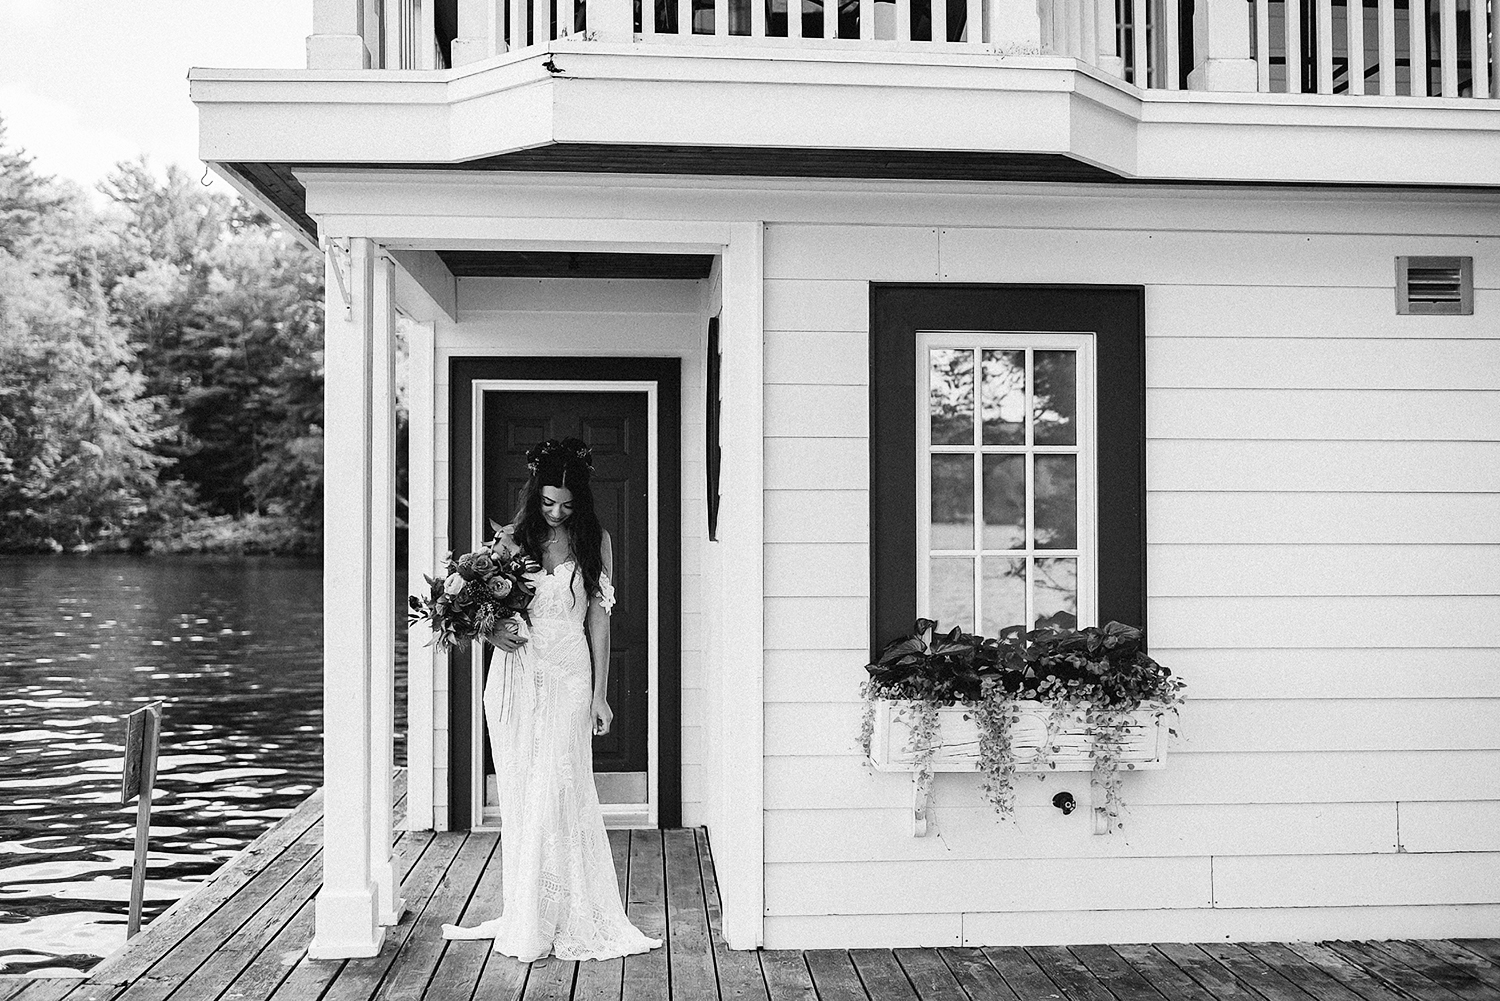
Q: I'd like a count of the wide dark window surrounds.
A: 1